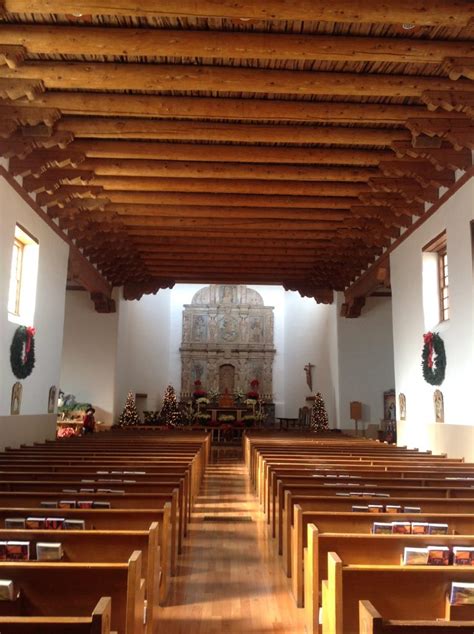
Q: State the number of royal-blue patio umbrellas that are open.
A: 0